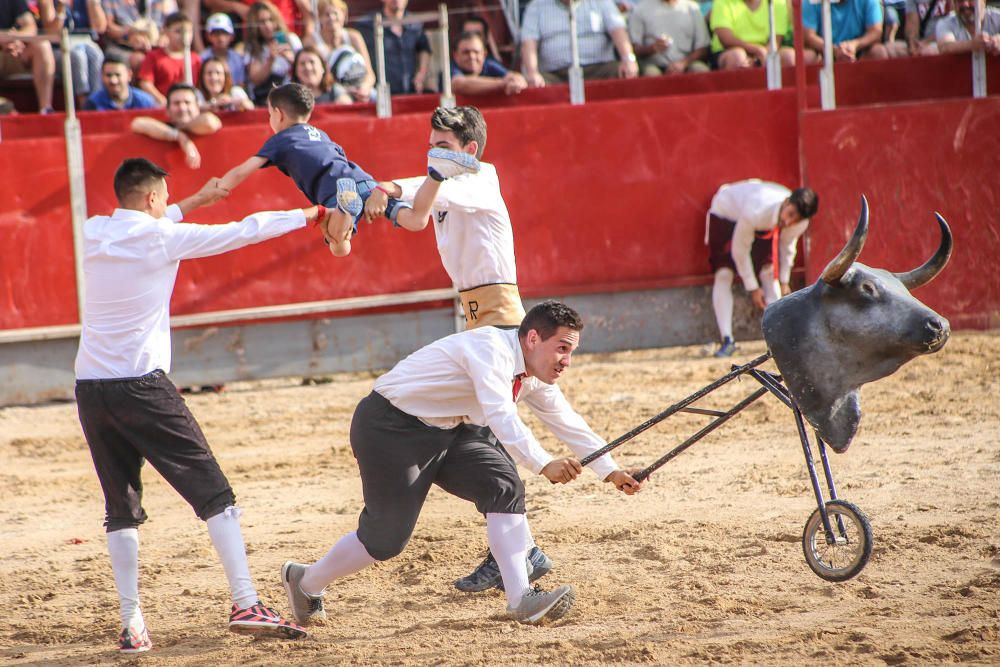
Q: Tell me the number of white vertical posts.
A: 8